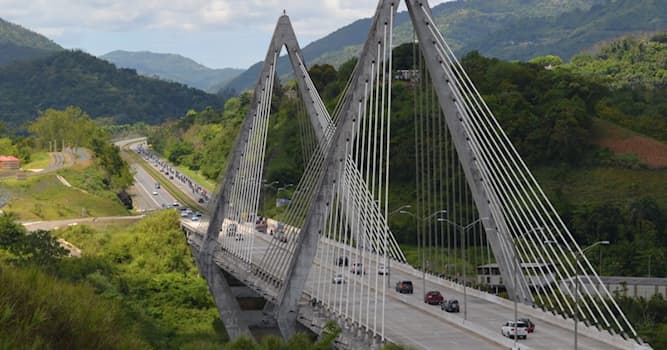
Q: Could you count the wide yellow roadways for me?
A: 0